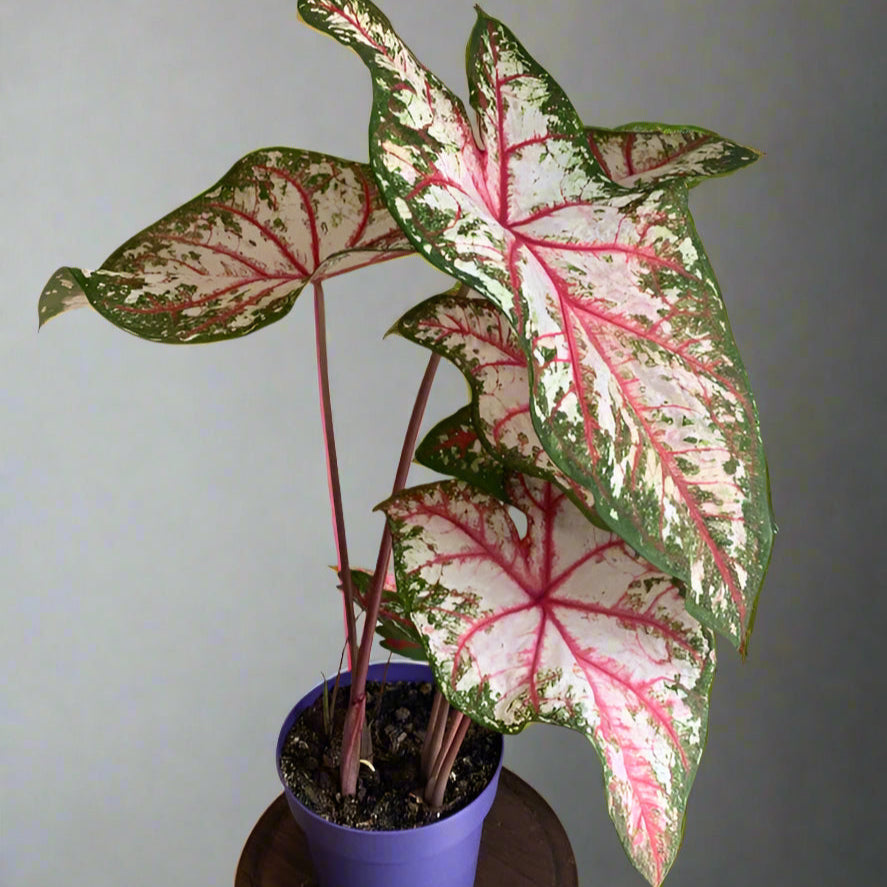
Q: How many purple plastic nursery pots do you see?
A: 1